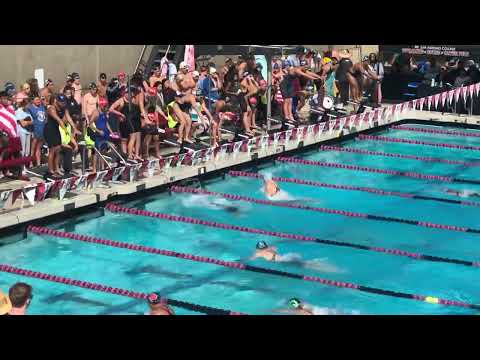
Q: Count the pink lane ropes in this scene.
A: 9